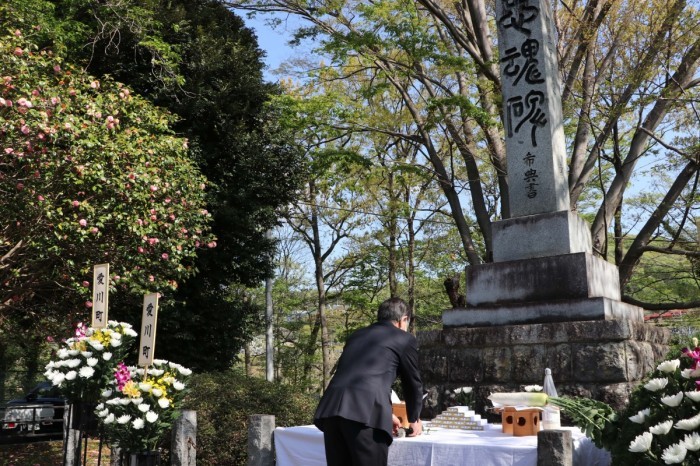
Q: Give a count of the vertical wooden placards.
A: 2